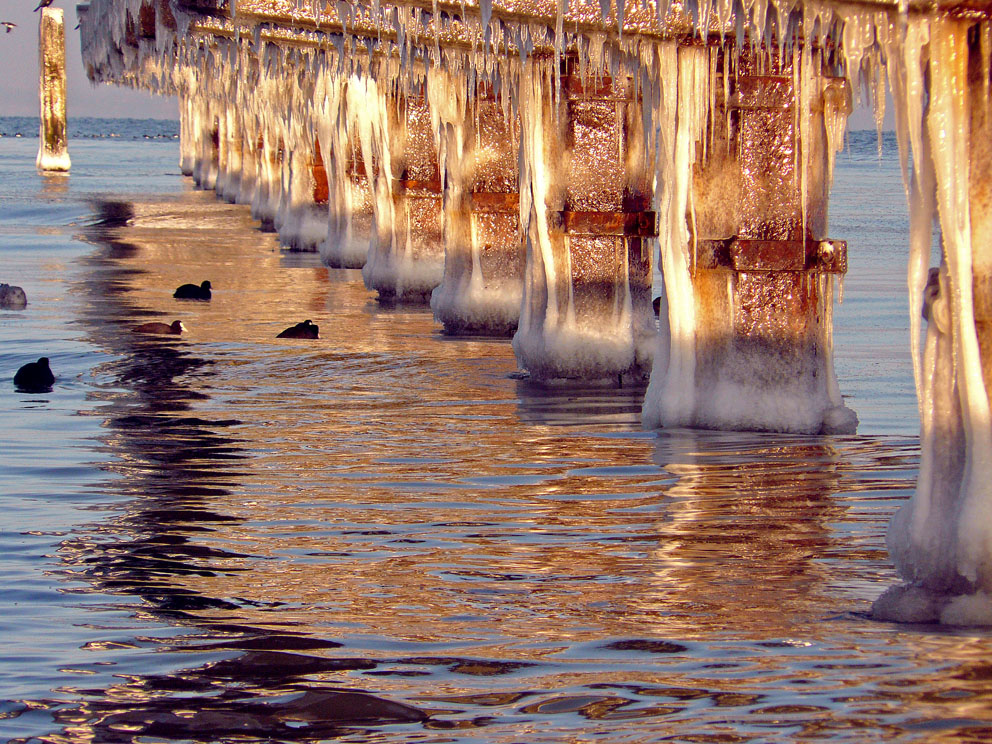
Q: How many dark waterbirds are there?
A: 4